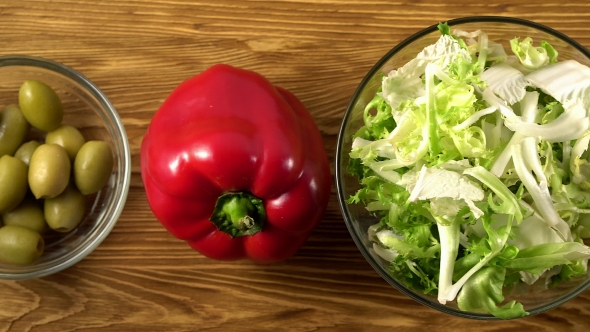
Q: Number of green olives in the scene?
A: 10